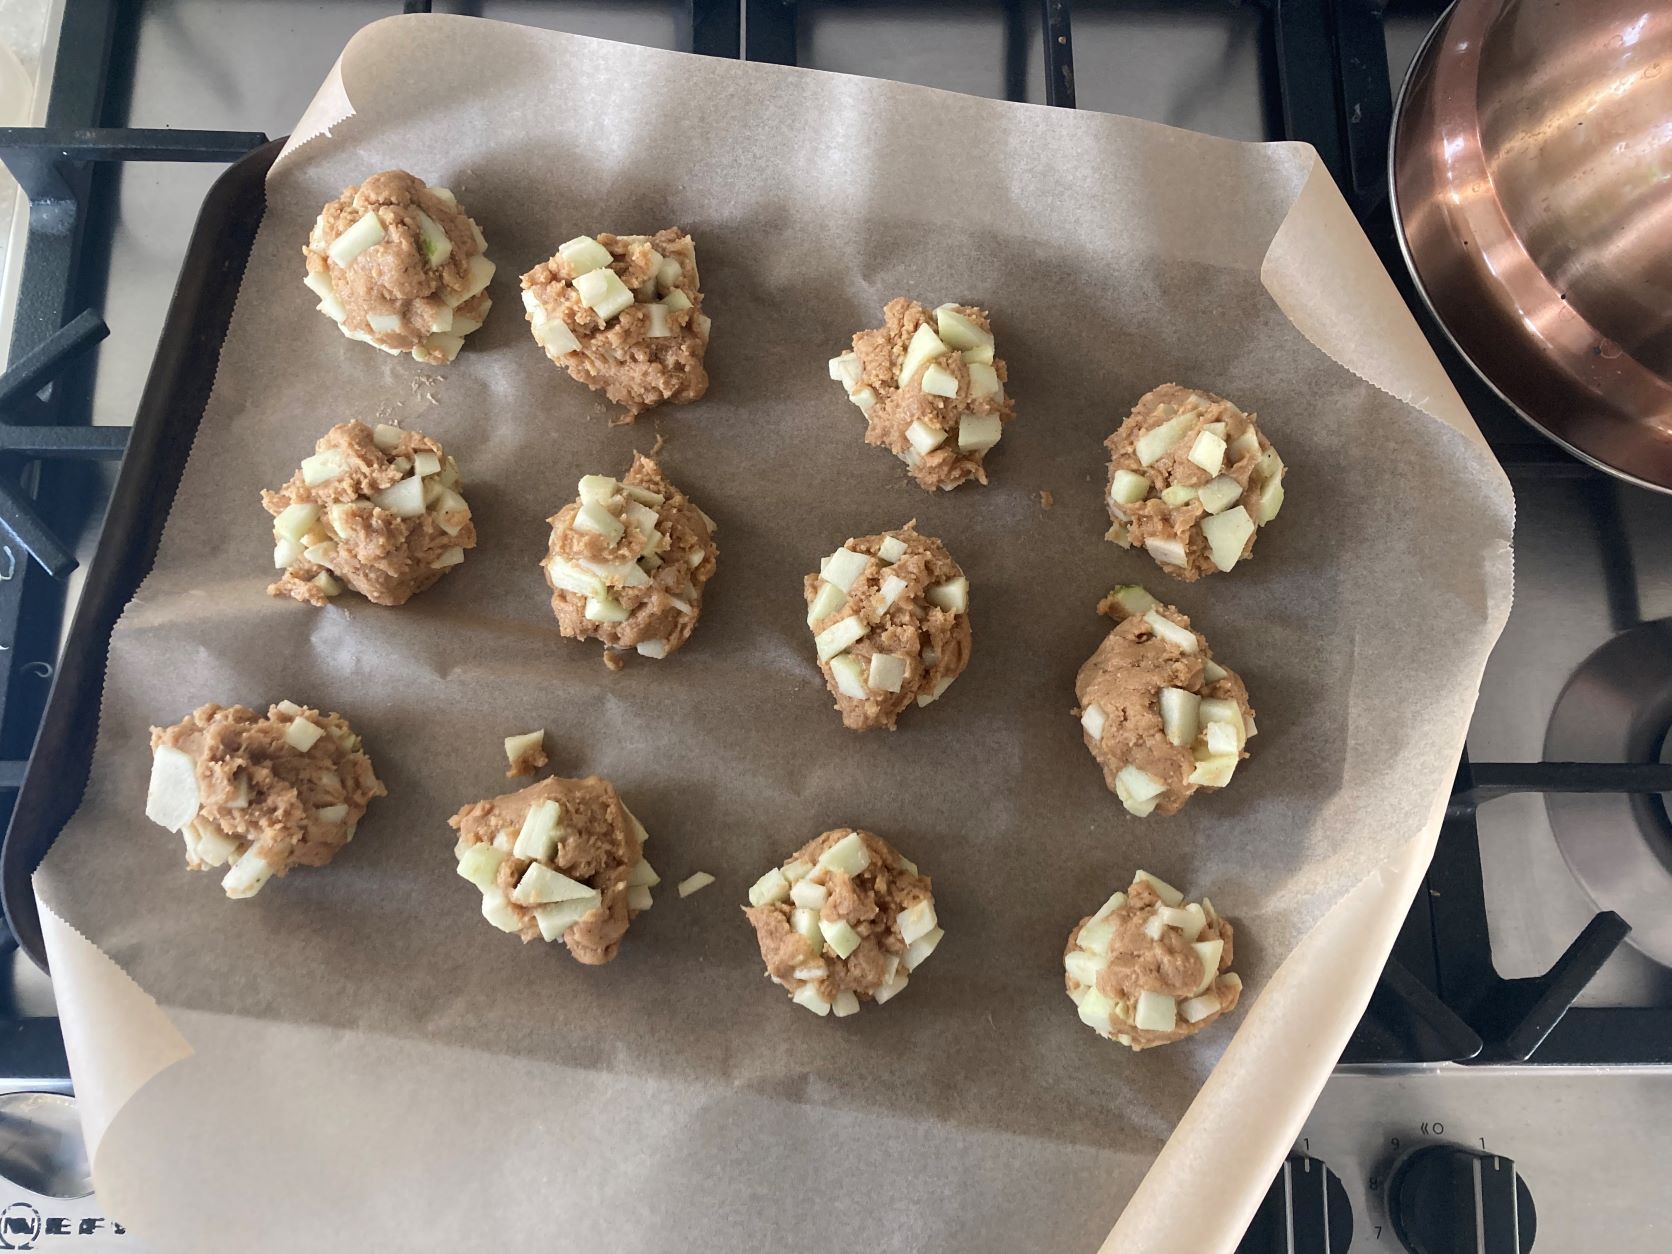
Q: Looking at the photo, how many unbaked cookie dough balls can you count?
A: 12